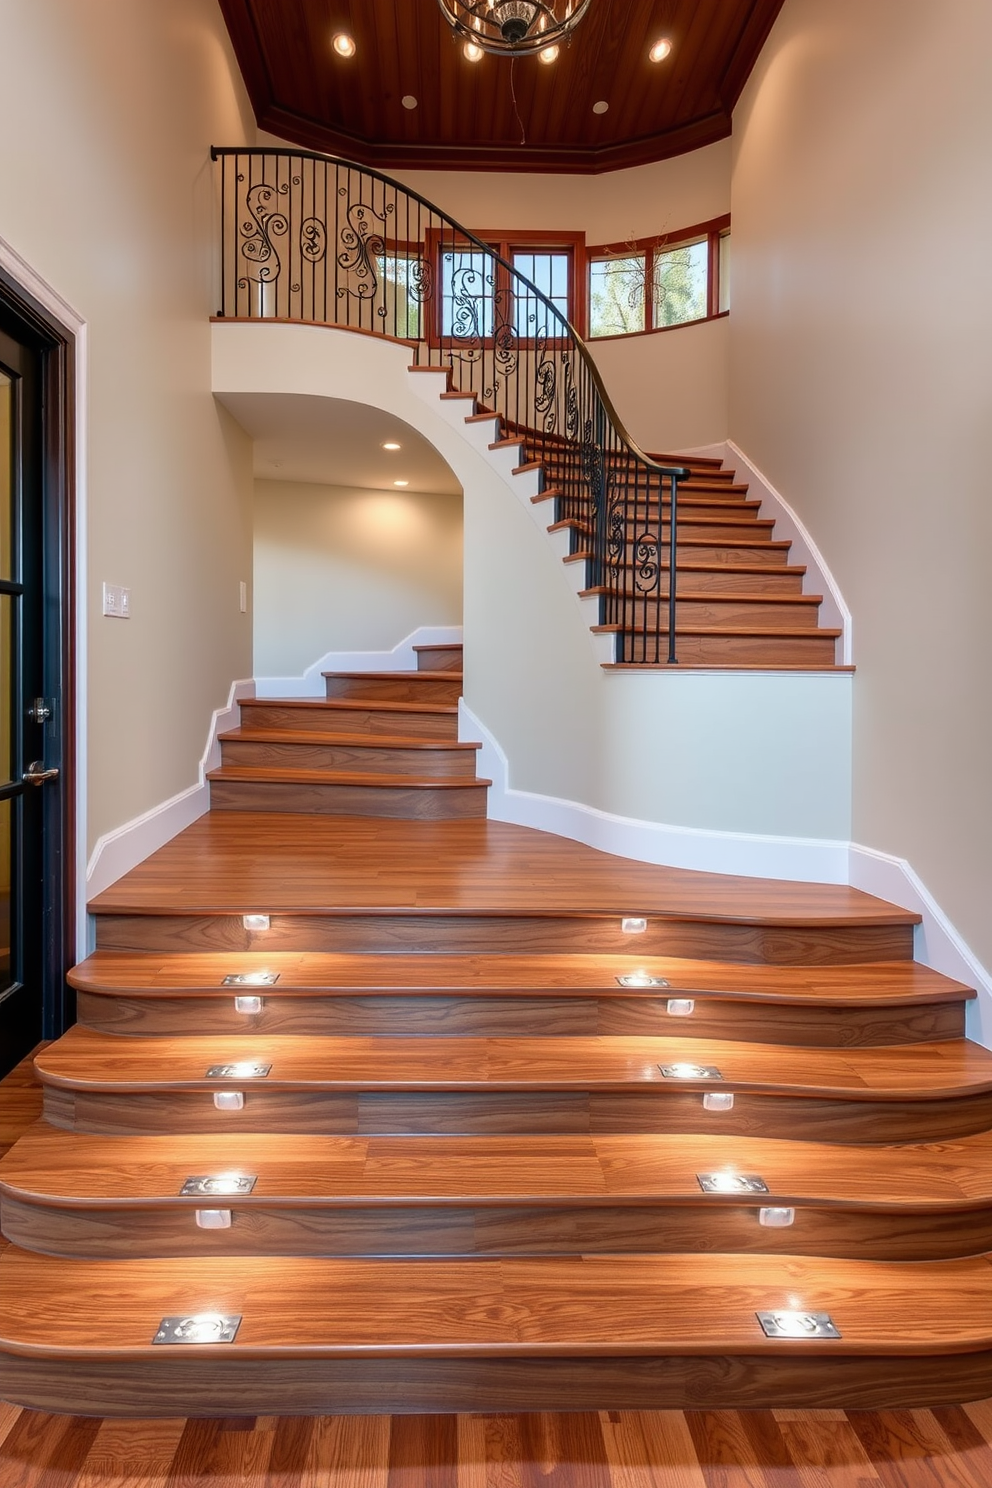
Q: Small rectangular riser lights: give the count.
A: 8